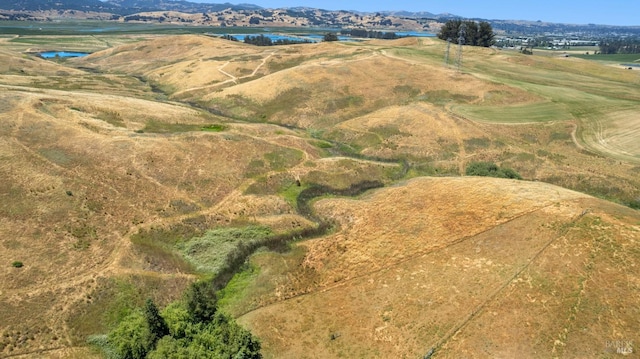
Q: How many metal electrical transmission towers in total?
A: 2